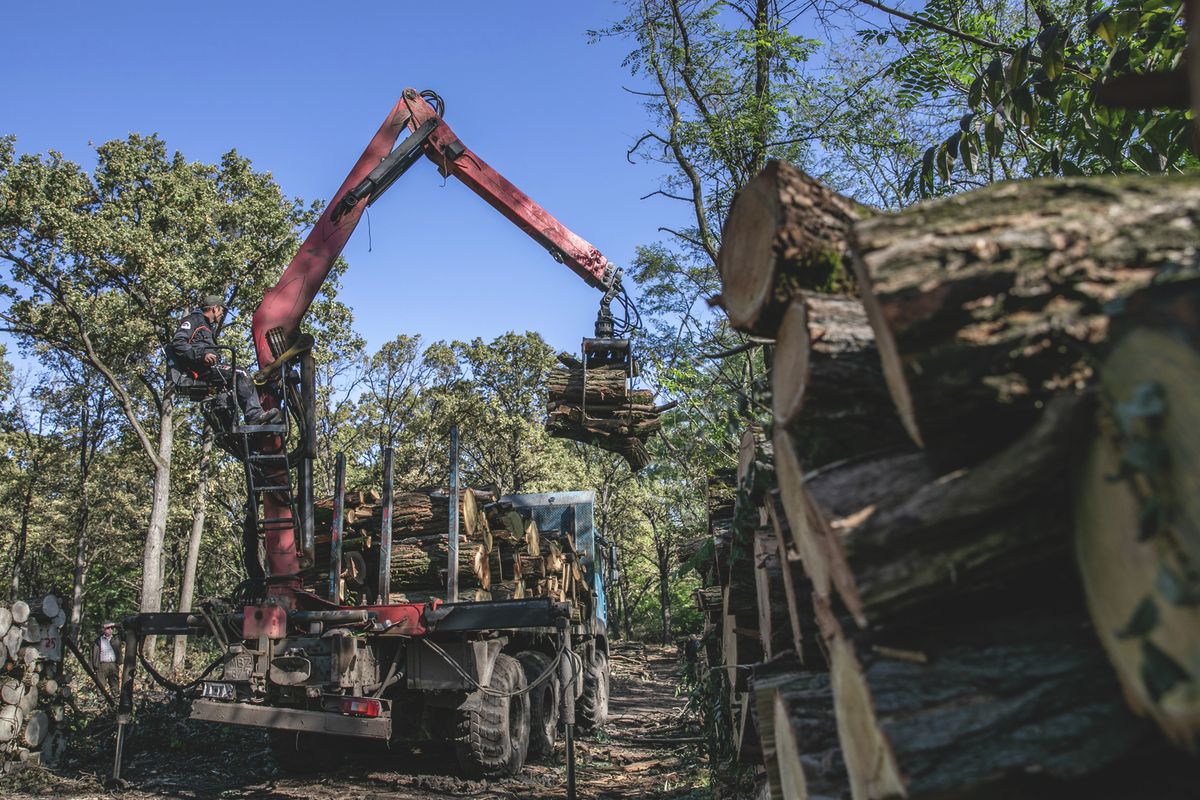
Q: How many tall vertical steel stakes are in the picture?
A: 3